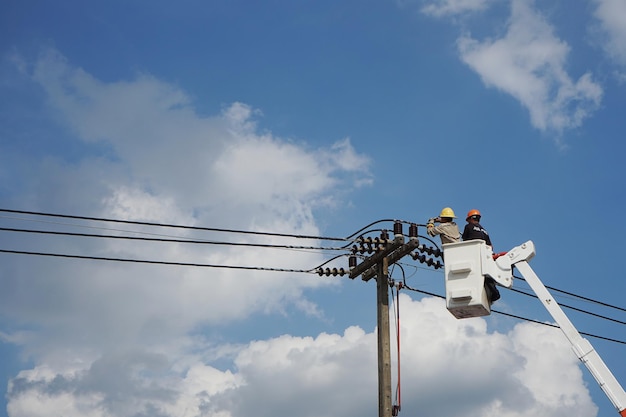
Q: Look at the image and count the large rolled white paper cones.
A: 0